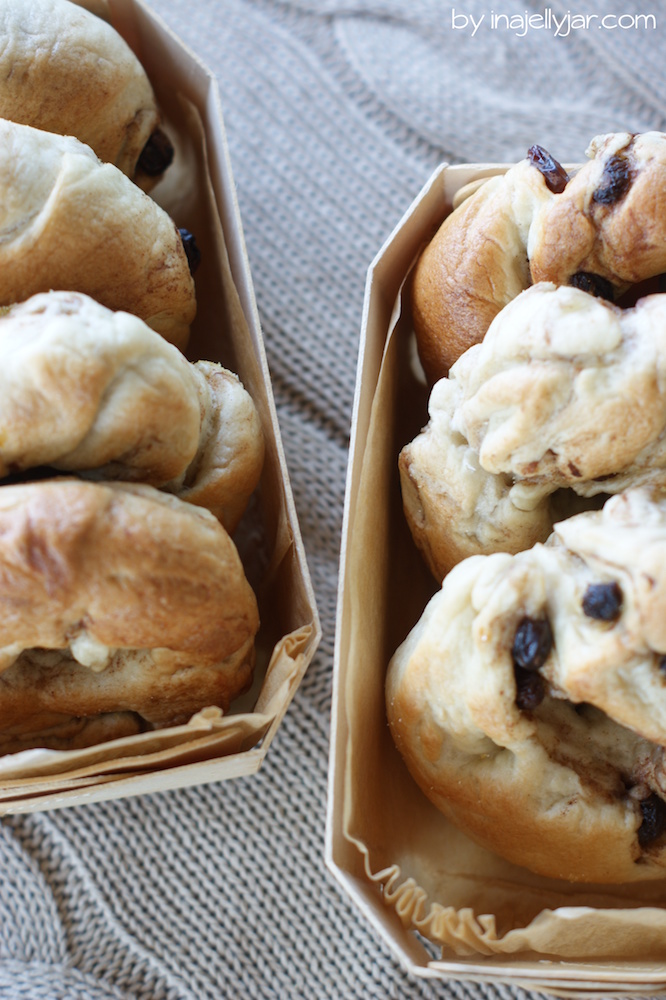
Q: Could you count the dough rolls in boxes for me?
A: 7